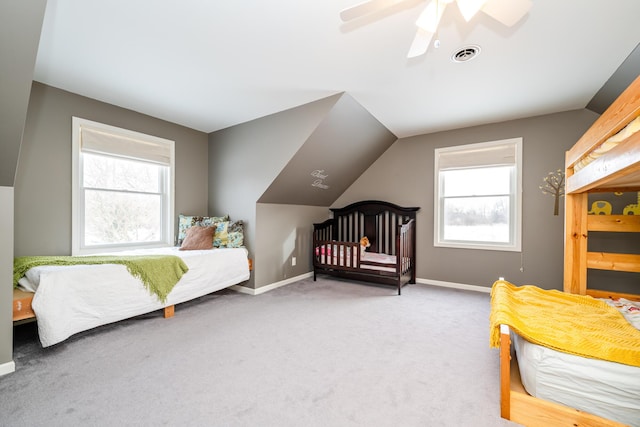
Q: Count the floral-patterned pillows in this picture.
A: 2